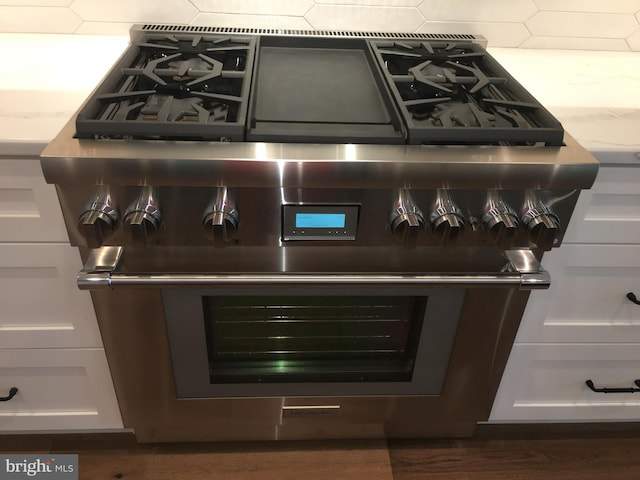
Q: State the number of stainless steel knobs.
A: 7